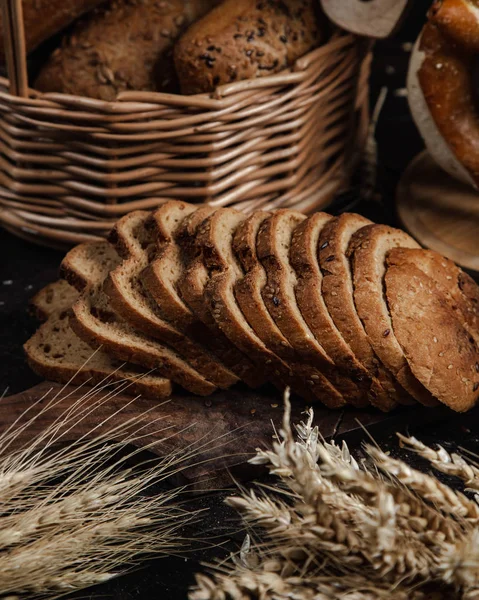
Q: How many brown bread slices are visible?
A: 12